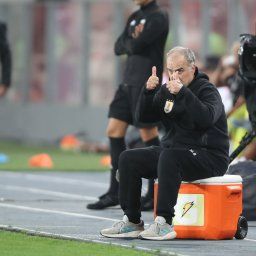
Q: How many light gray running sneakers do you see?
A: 2